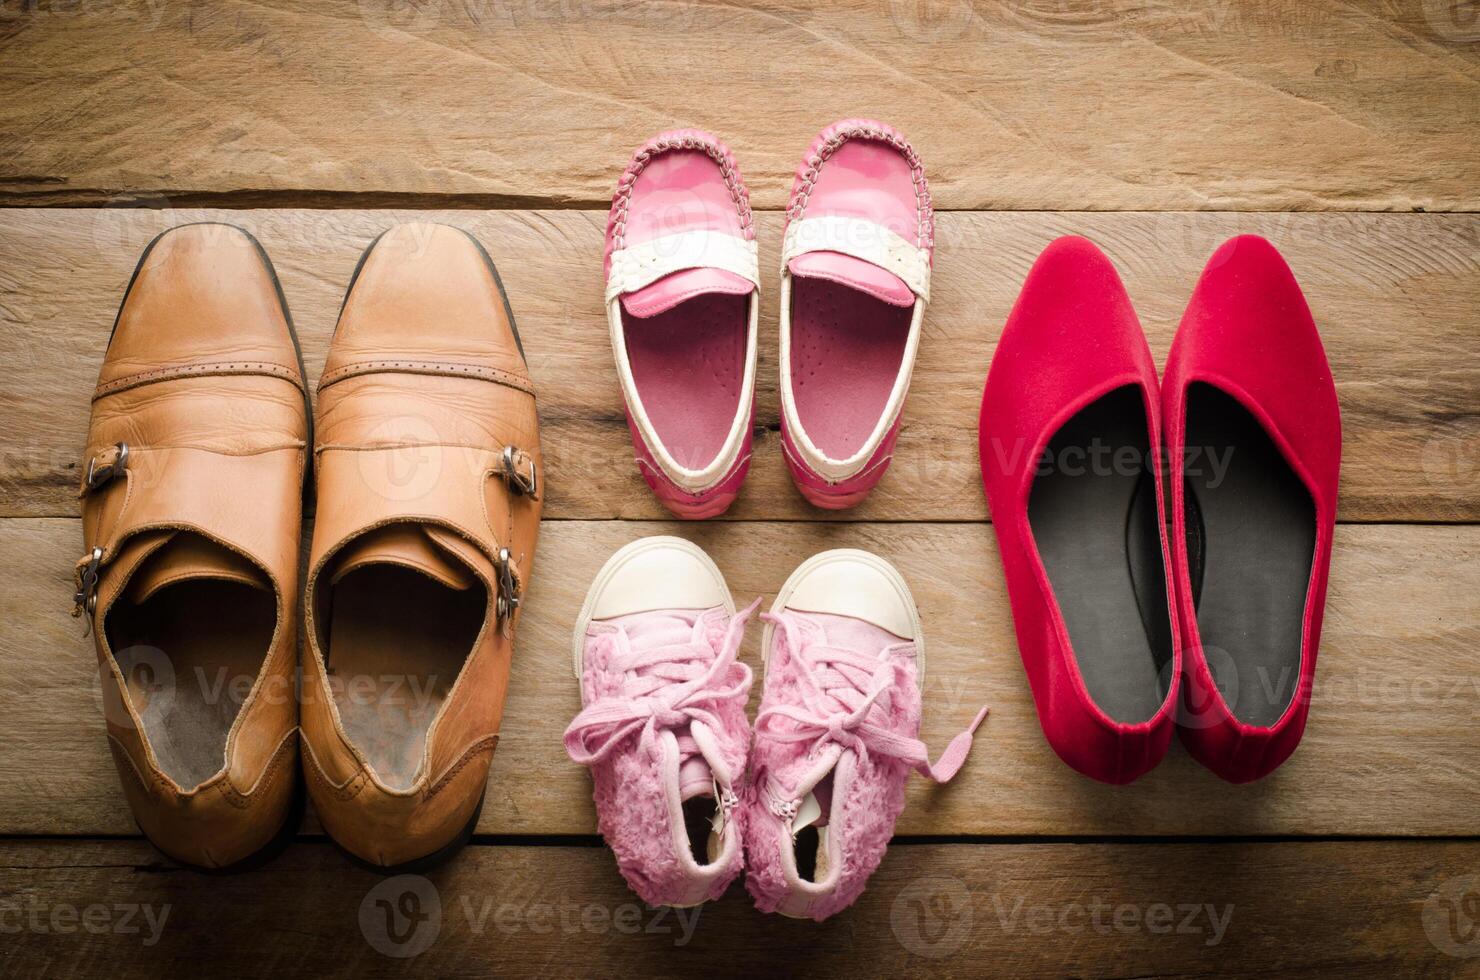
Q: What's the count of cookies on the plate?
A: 0